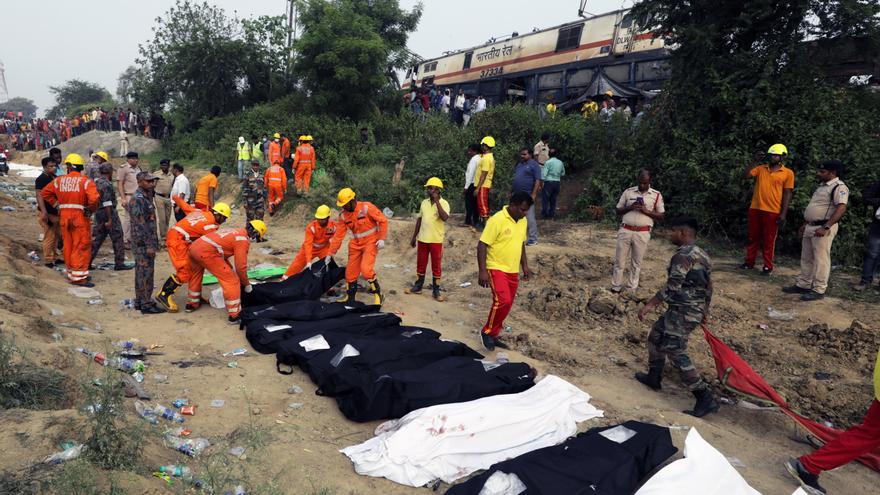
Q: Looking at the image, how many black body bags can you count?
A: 7